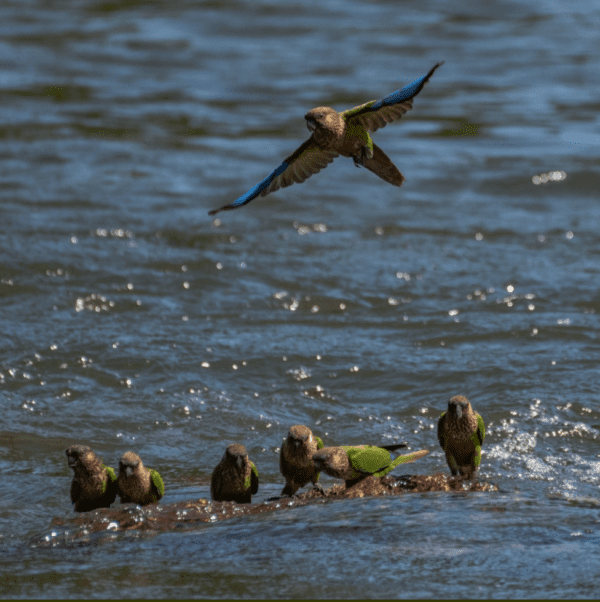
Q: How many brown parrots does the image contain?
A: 7